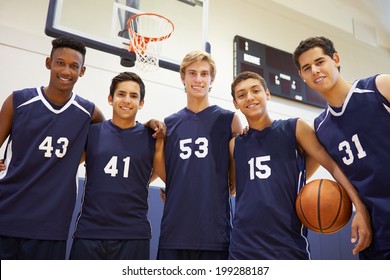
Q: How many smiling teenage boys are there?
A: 5